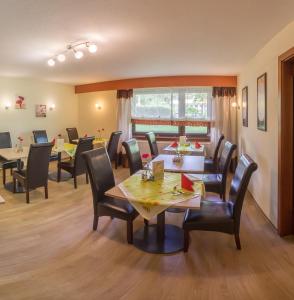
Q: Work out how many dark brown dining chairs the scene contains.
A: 12